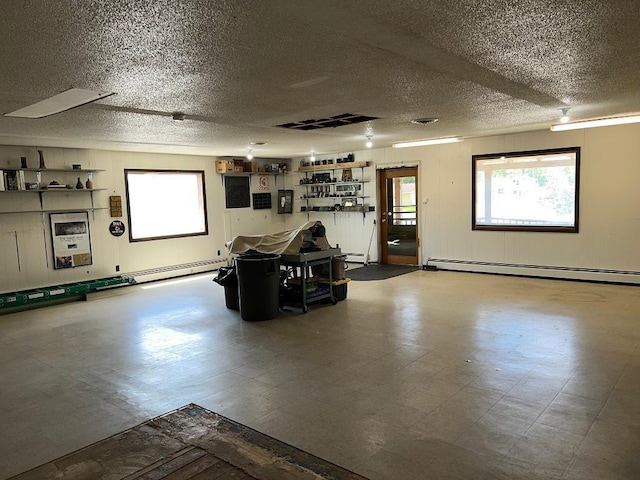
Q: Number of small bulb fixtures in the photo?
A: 4